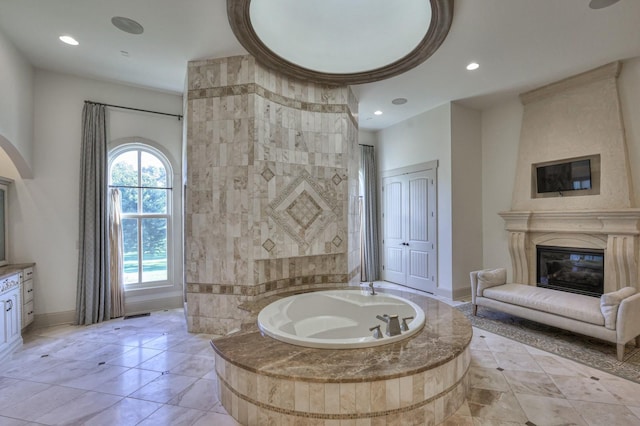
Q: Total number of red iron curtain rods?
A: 0